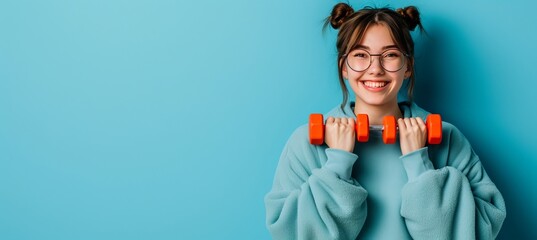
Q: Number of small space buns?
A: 2